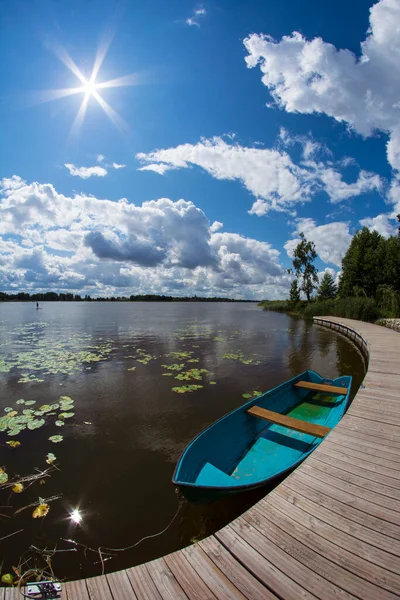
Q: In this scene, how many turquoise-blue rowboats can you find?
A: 1